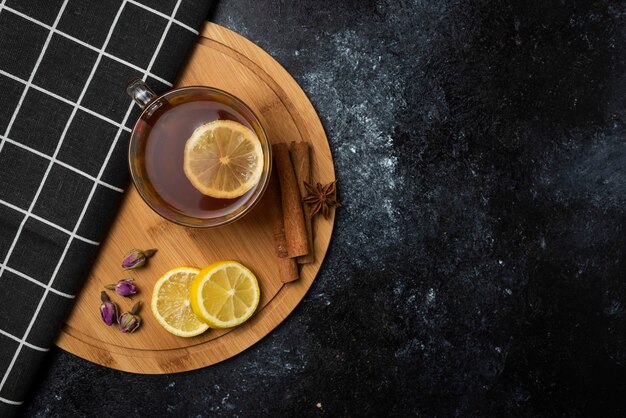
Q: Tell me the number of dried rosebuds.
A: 4